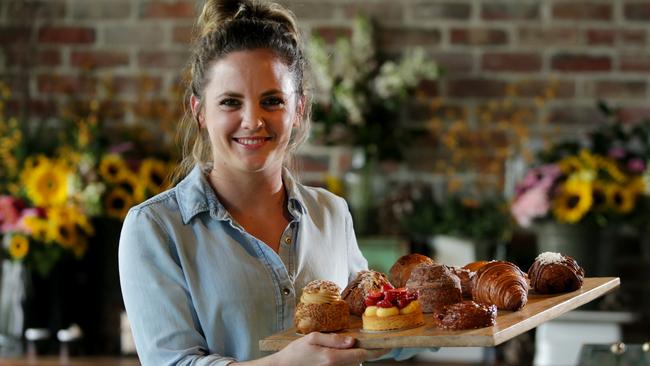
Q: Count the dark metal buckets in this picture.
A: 1